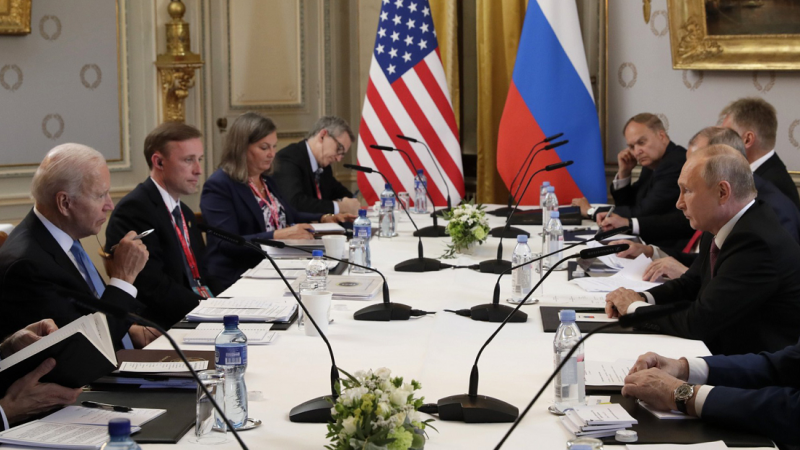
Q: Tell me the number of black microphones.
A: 12